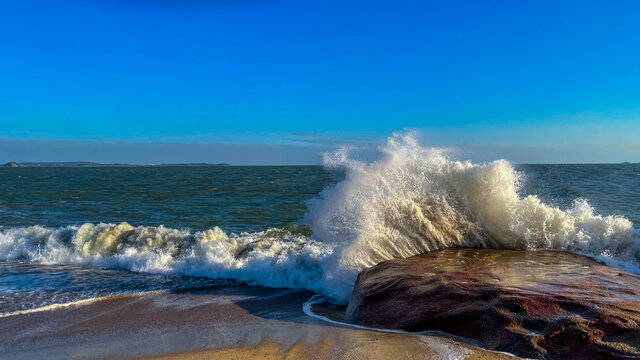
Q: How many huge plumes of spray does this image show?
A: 1